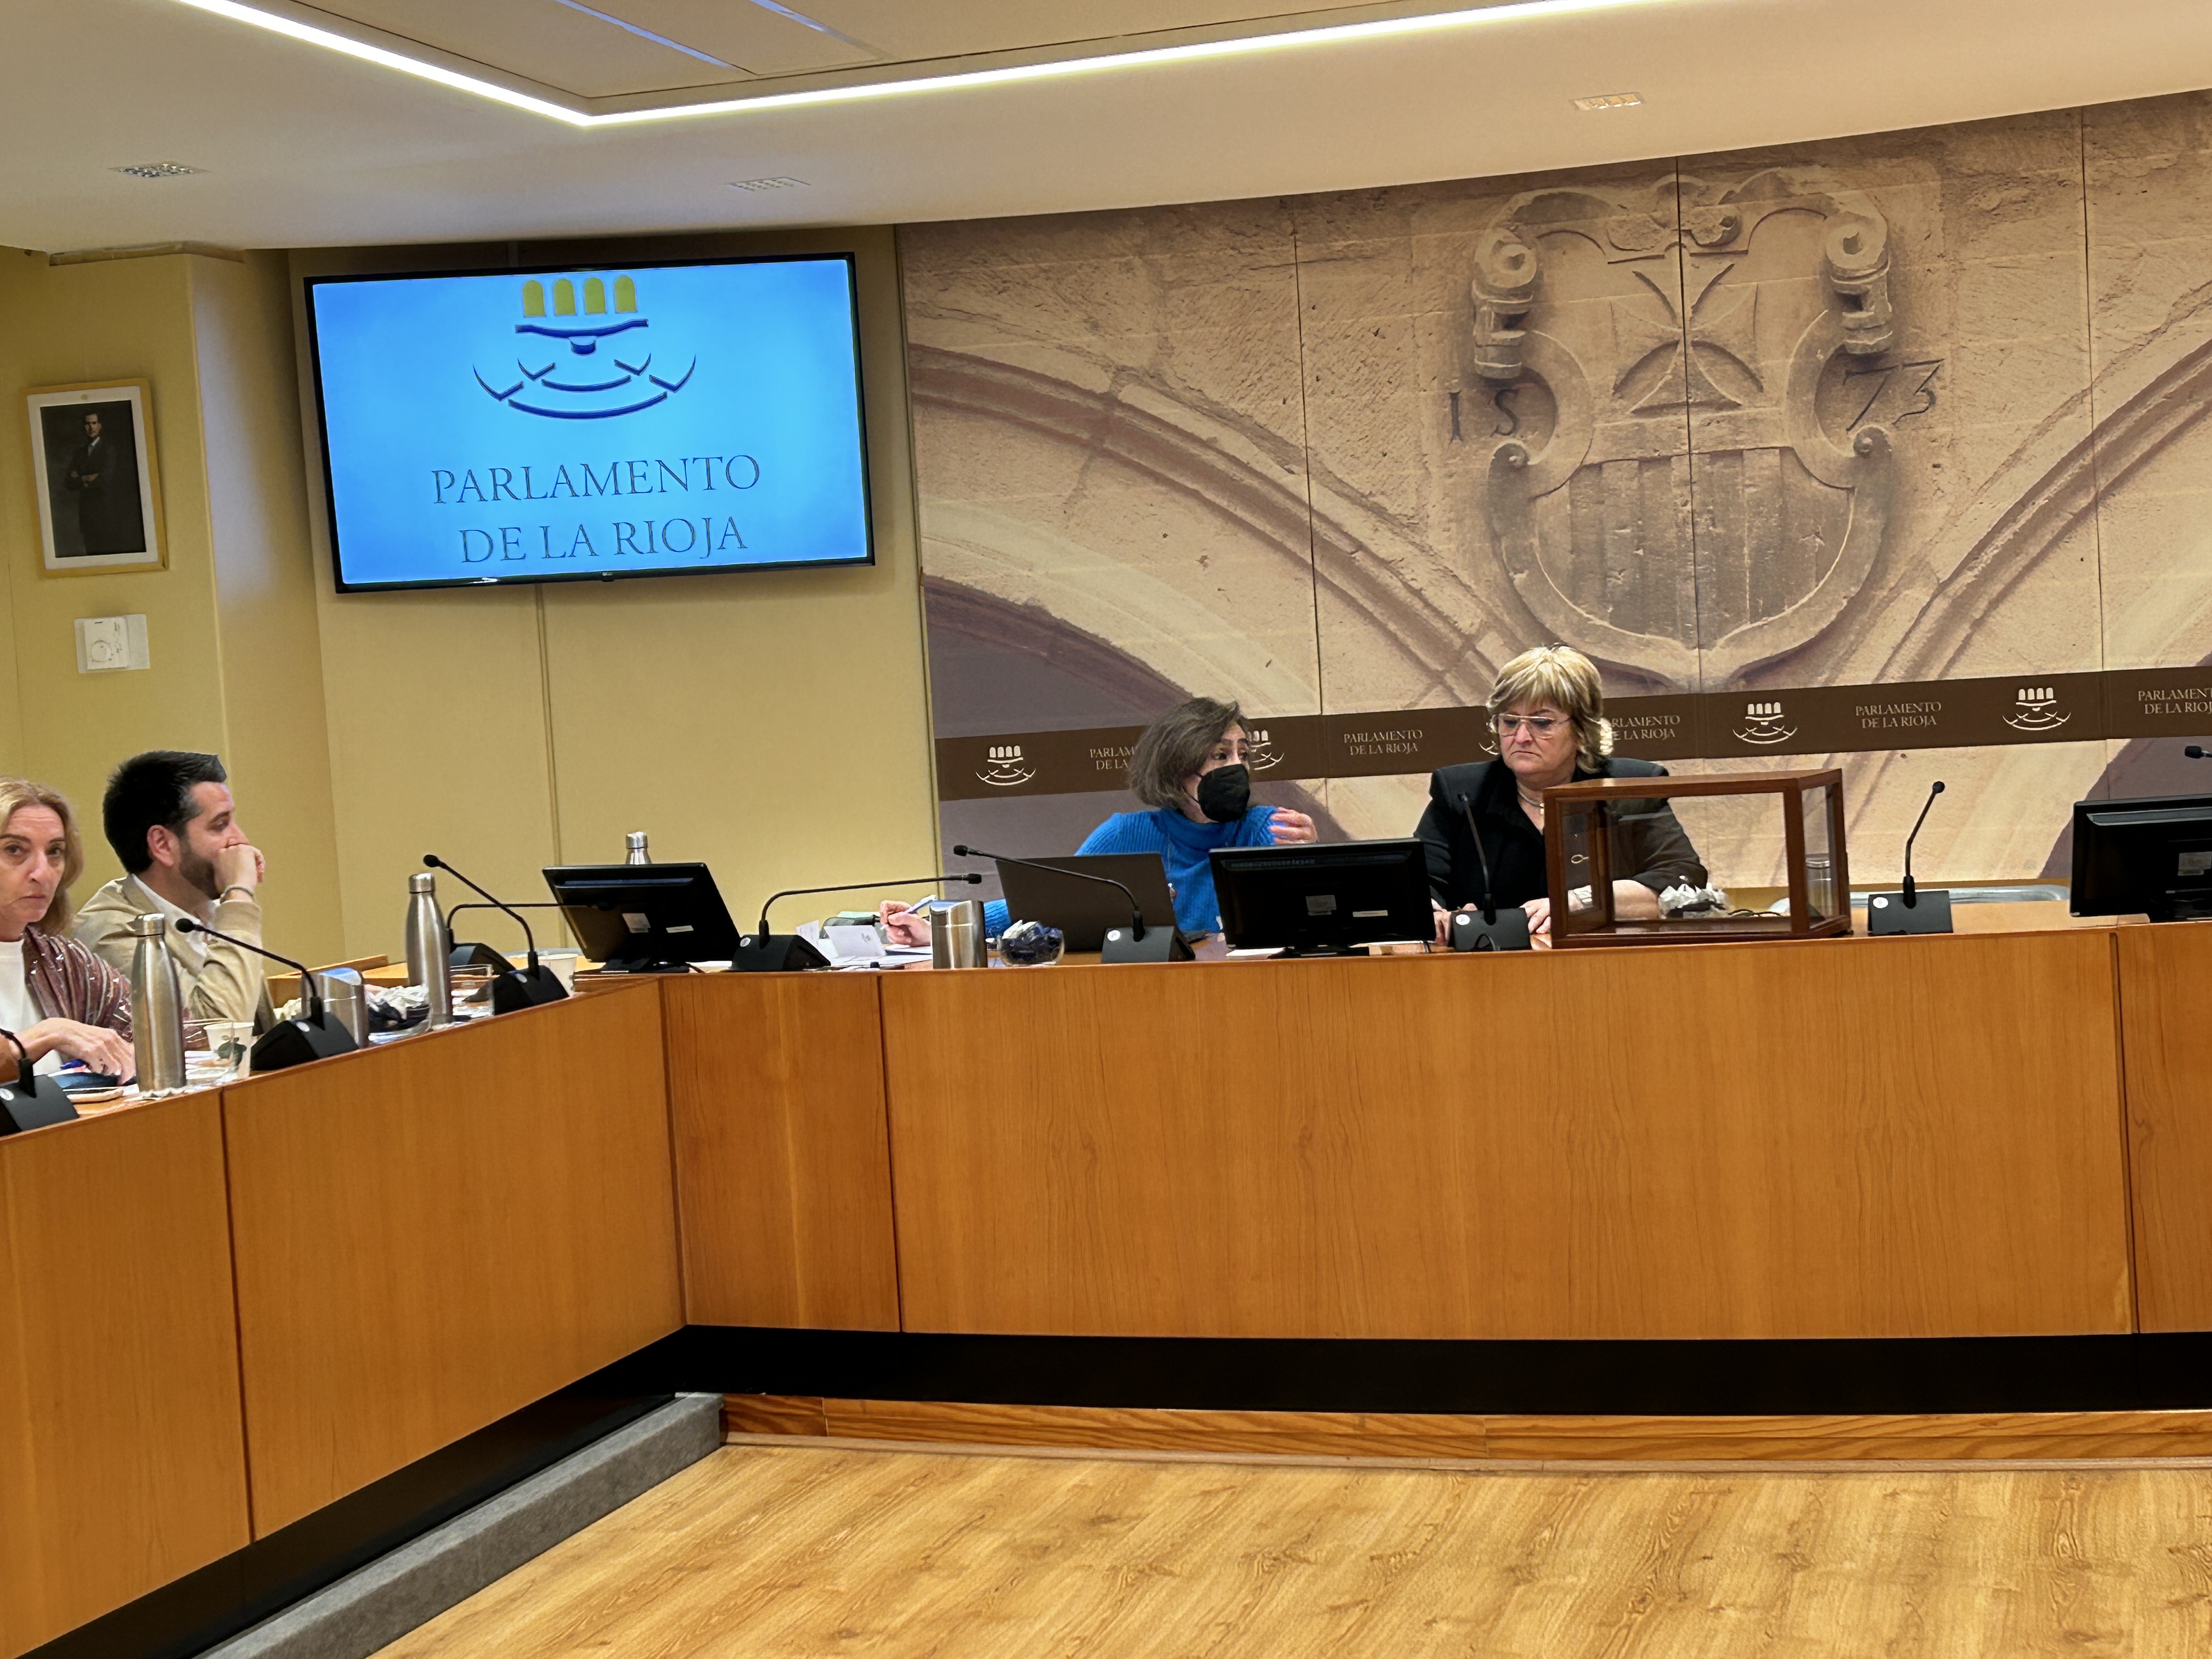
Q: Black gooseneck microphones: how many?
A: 9